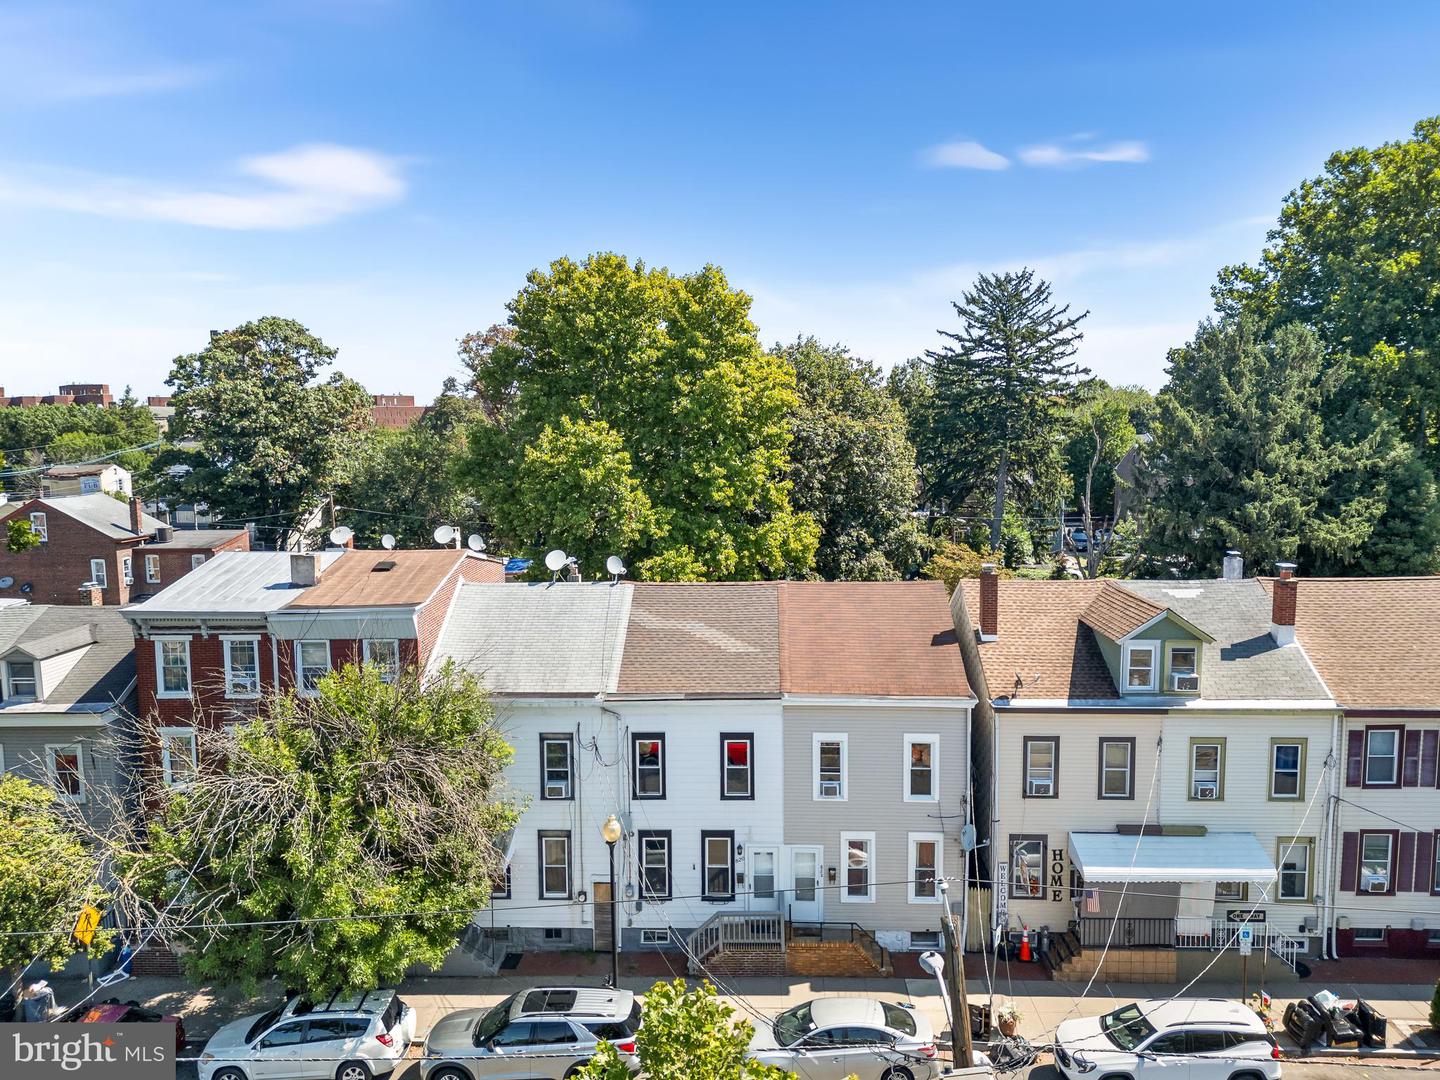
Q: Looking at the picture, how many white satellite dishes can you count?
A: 6